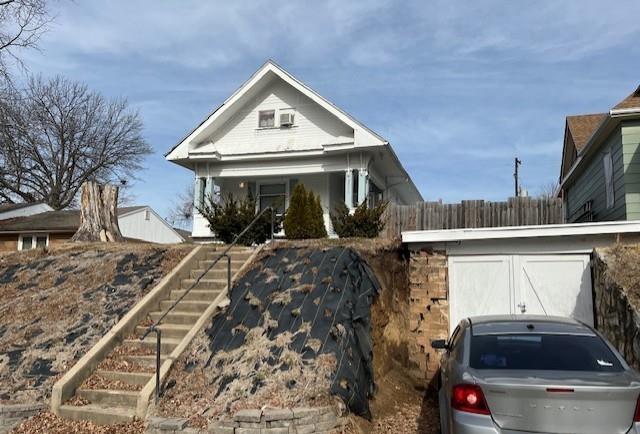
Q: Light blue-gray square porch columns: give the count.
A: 4